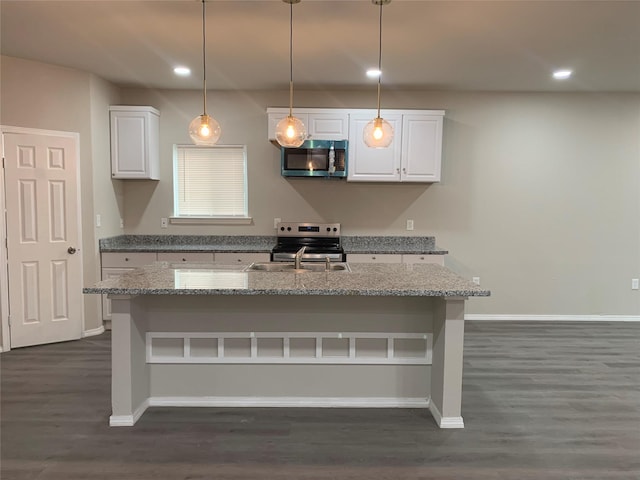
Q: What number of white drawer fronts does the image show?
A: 5